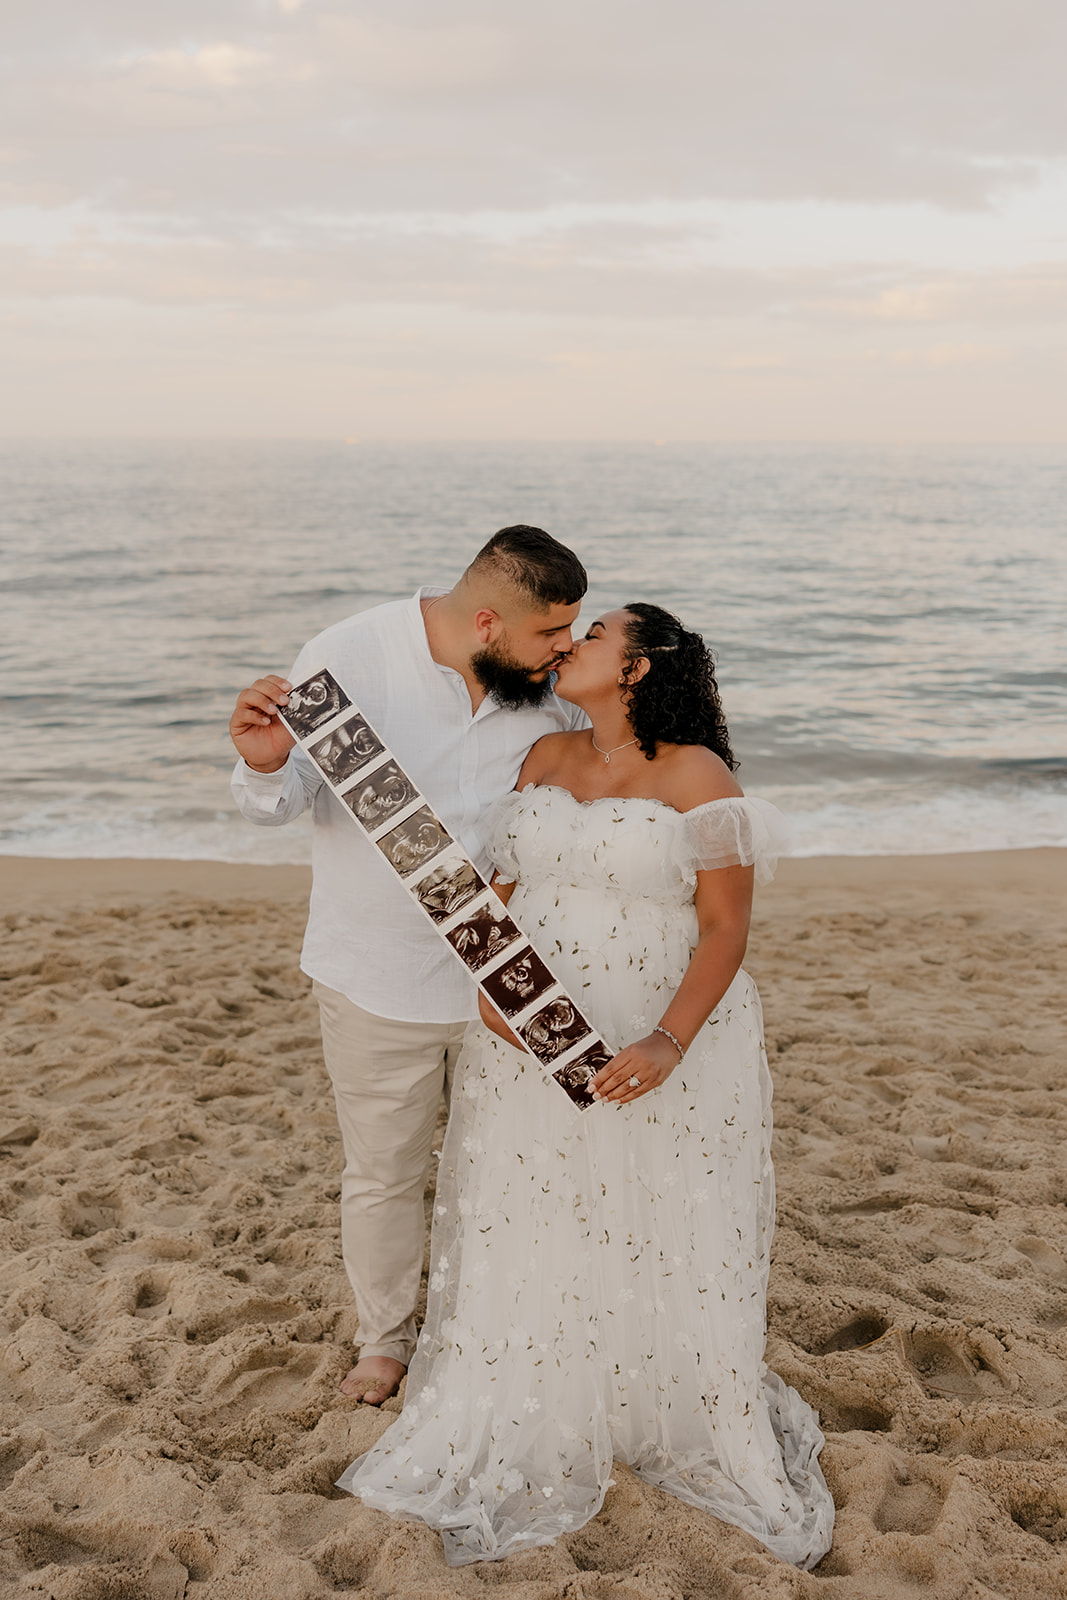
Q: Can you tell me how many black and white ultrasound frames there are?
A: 9